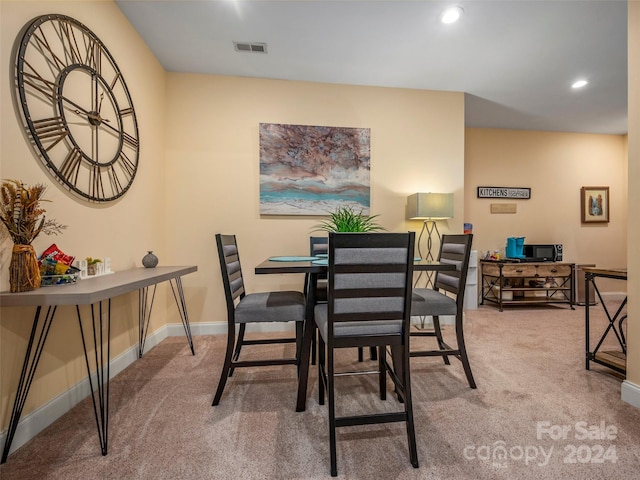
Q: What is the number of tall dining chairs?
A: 4